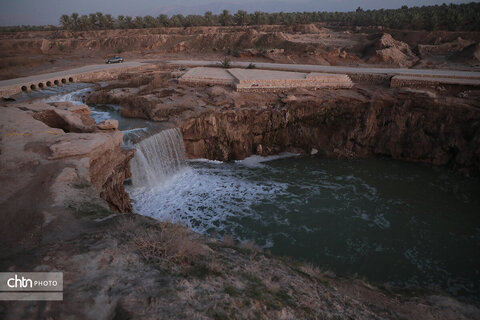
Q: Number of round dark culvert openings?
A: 7